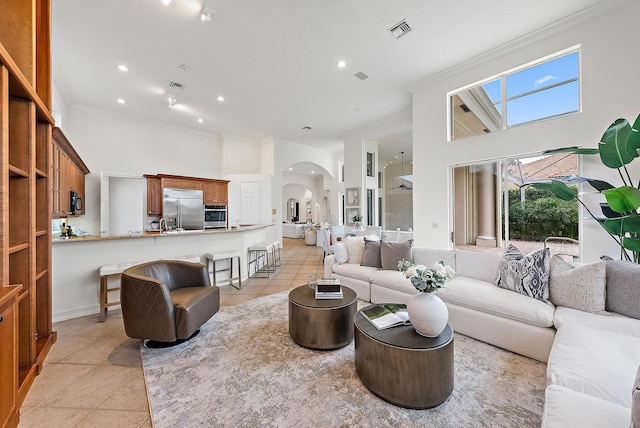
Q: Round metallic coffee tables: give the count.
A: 2